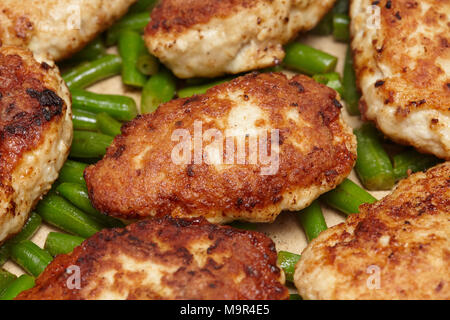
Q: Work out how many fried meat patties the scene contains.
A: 7